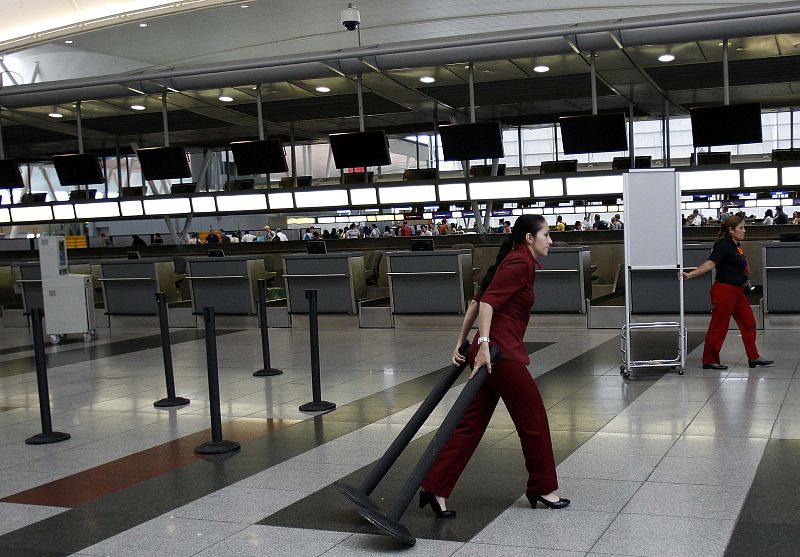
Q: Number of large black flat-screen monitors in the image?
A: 8